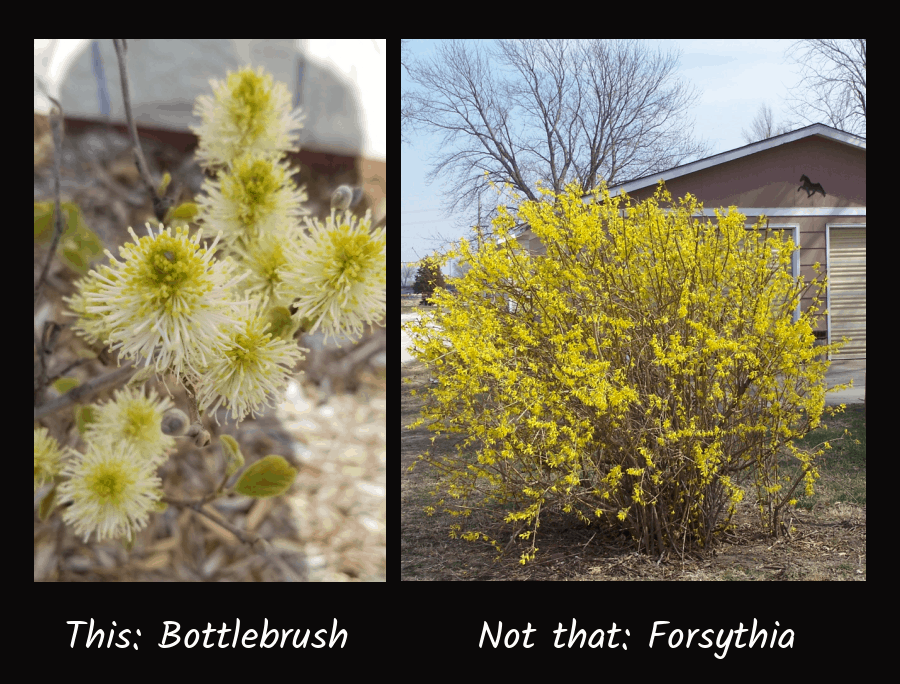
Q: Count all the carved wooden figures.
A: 1